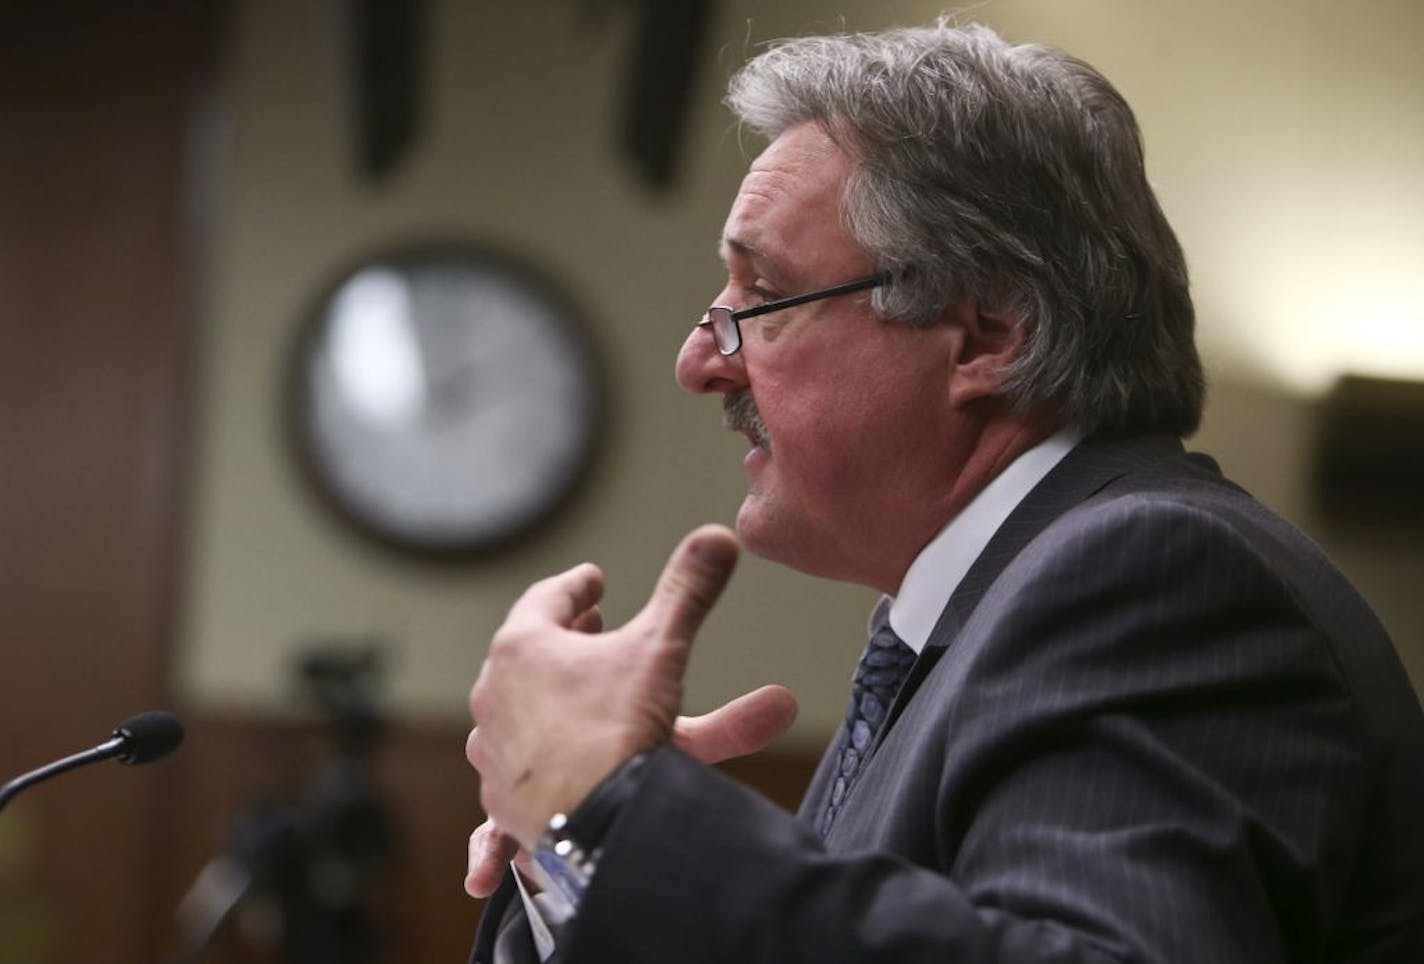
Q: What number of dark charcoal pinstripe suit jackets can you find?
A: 1